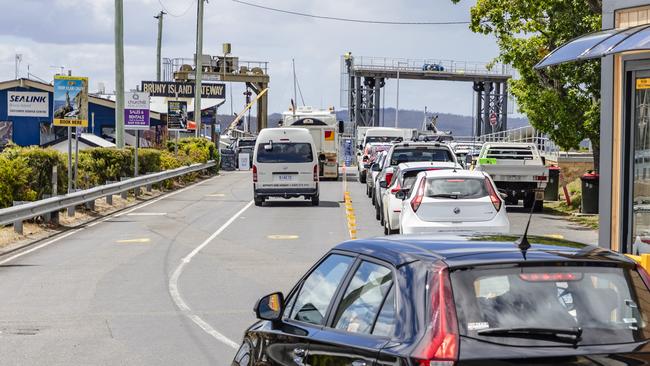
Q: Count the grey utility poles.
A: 3